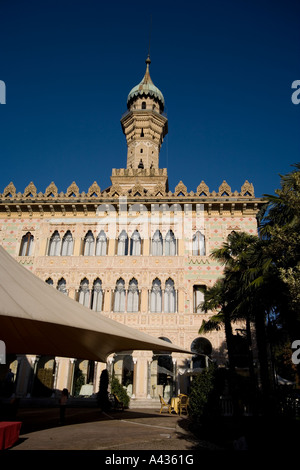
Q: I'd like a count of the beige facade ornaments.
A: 12